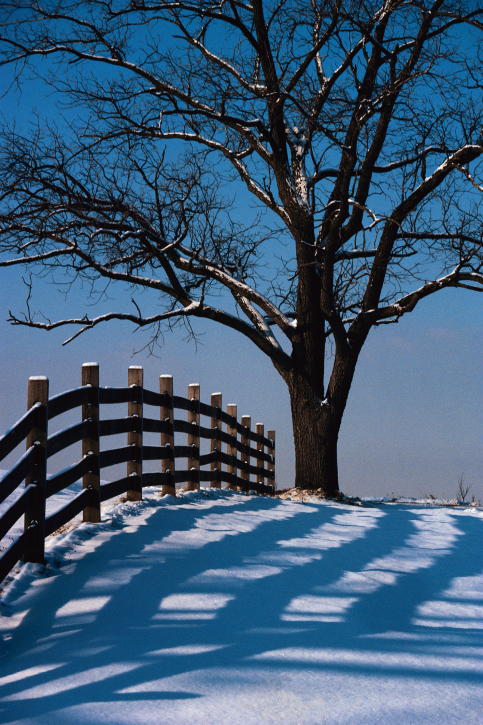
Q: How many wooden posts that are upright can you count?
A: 10